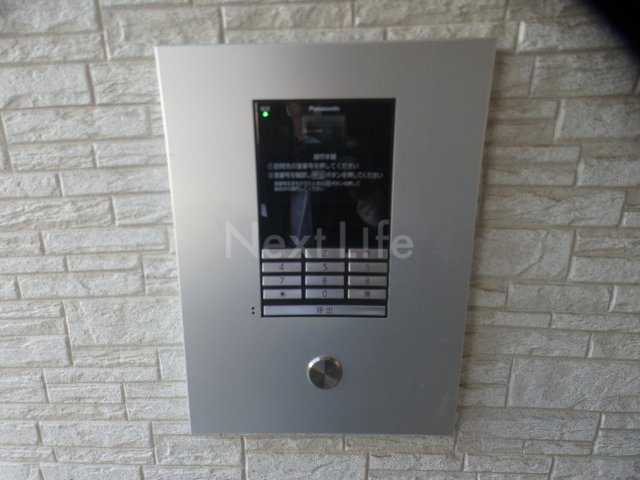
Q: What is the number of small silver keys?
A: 12